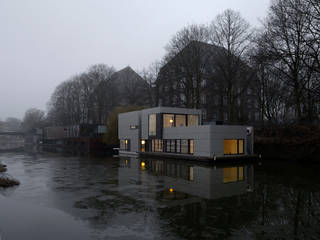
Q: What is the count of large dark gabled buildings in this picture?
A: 2